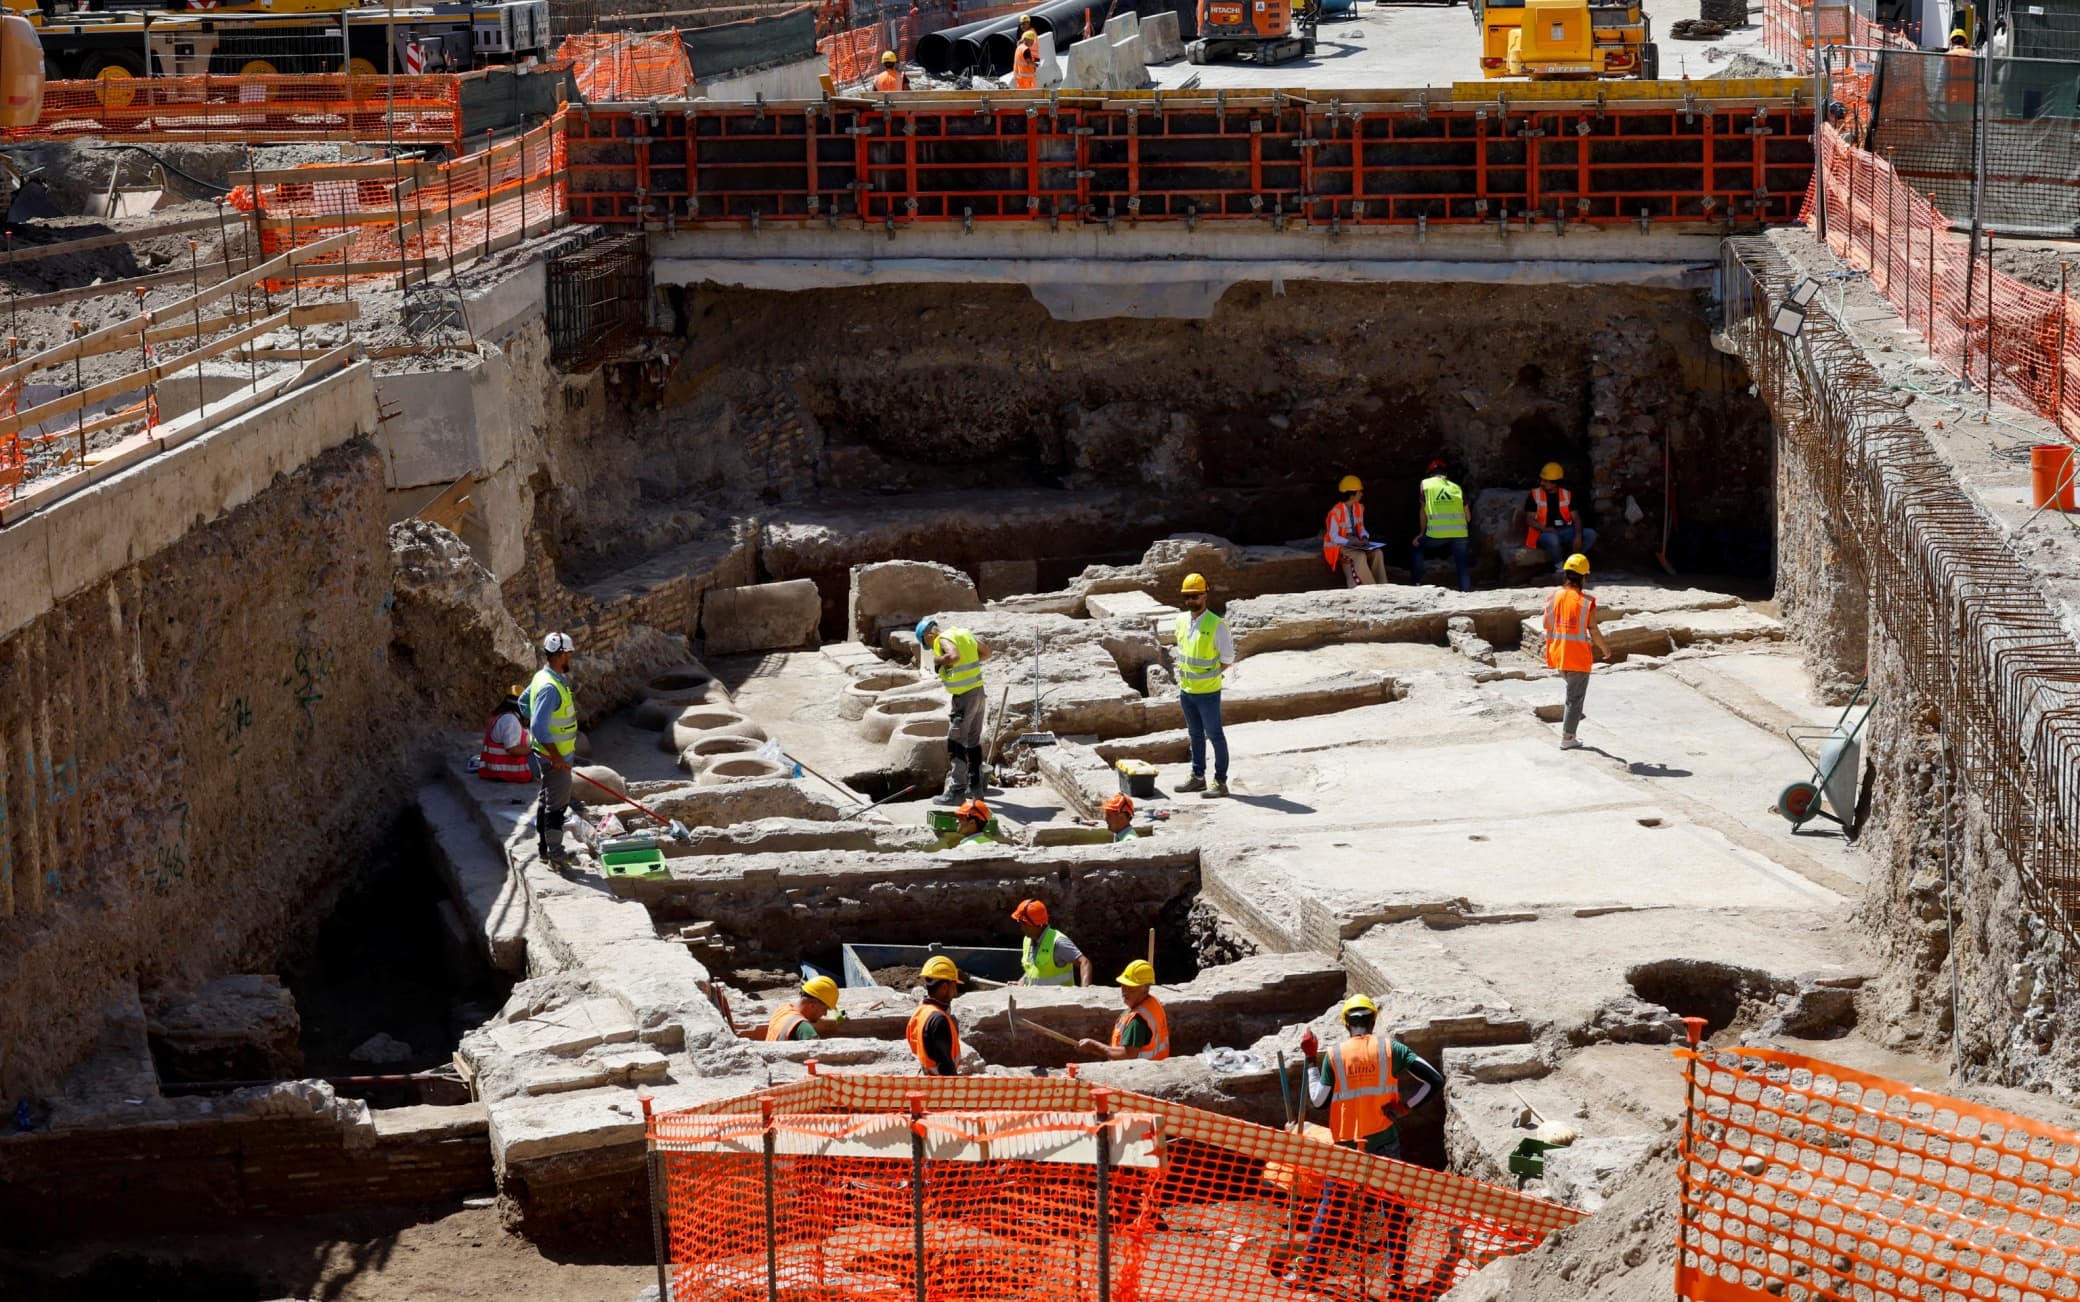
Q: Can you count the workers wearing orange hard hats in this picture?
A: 3